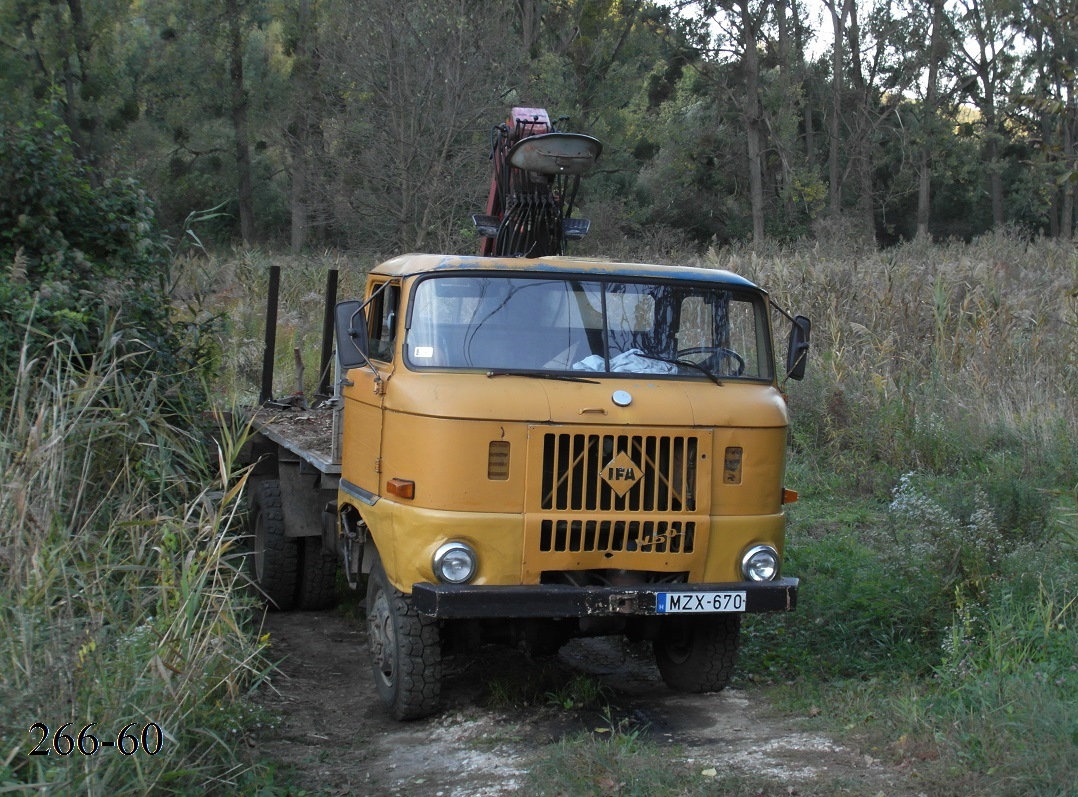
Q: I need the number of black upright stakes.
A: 2